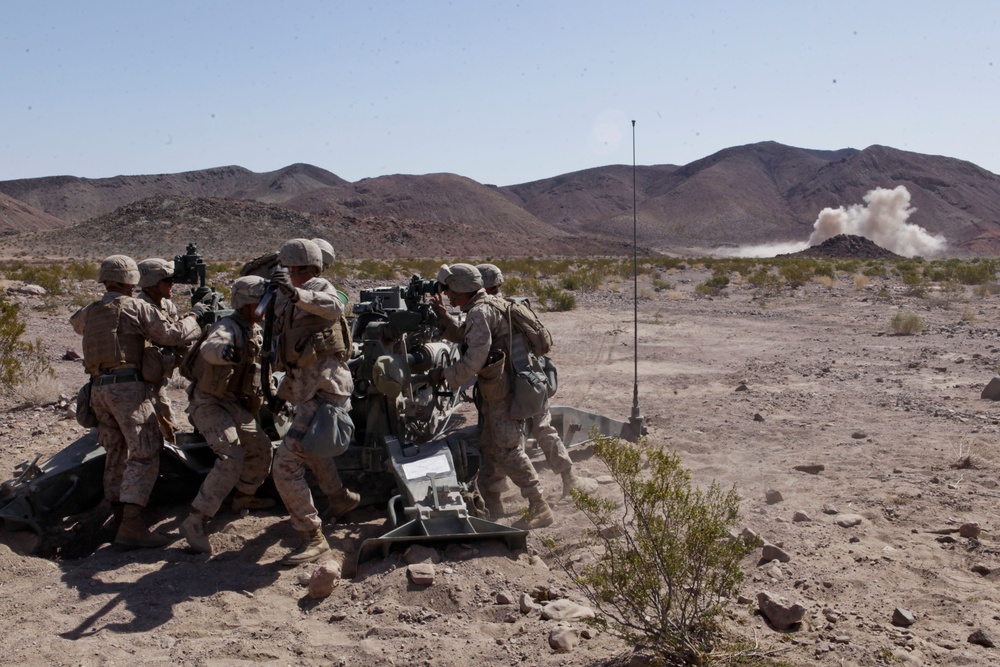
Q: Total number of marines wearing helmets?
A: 7